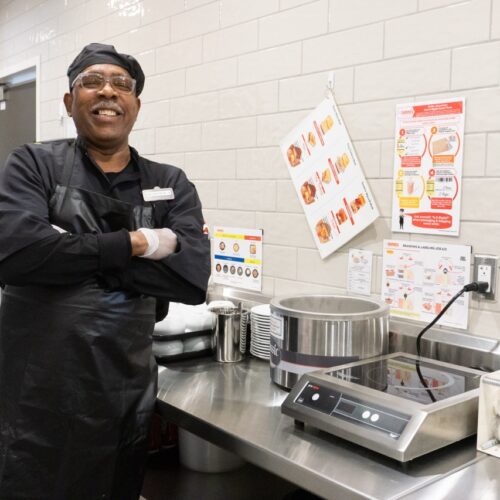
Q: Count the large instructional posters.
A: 4